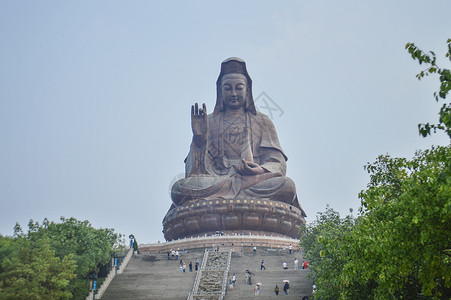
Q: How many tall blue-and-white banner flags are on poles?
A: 3